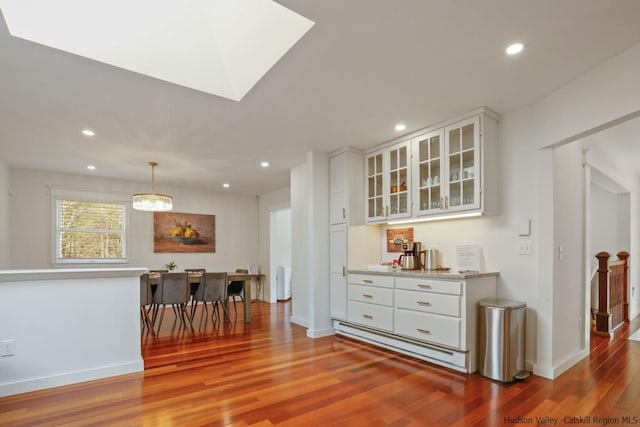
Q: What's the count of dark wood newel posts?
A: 2